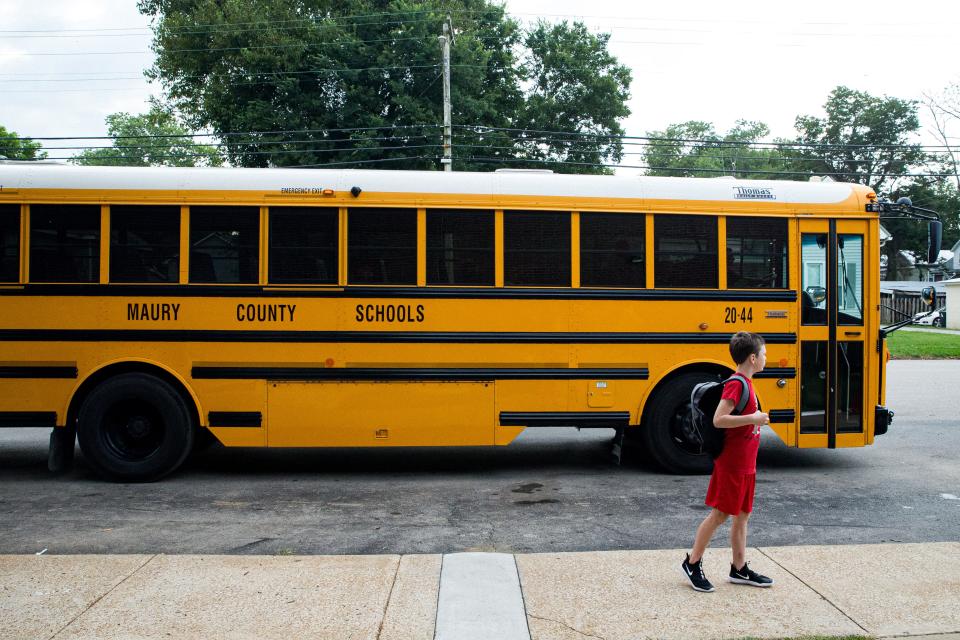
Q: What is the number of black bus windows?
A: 11